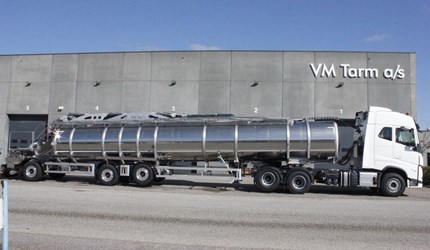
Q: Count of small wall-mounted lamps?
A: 5